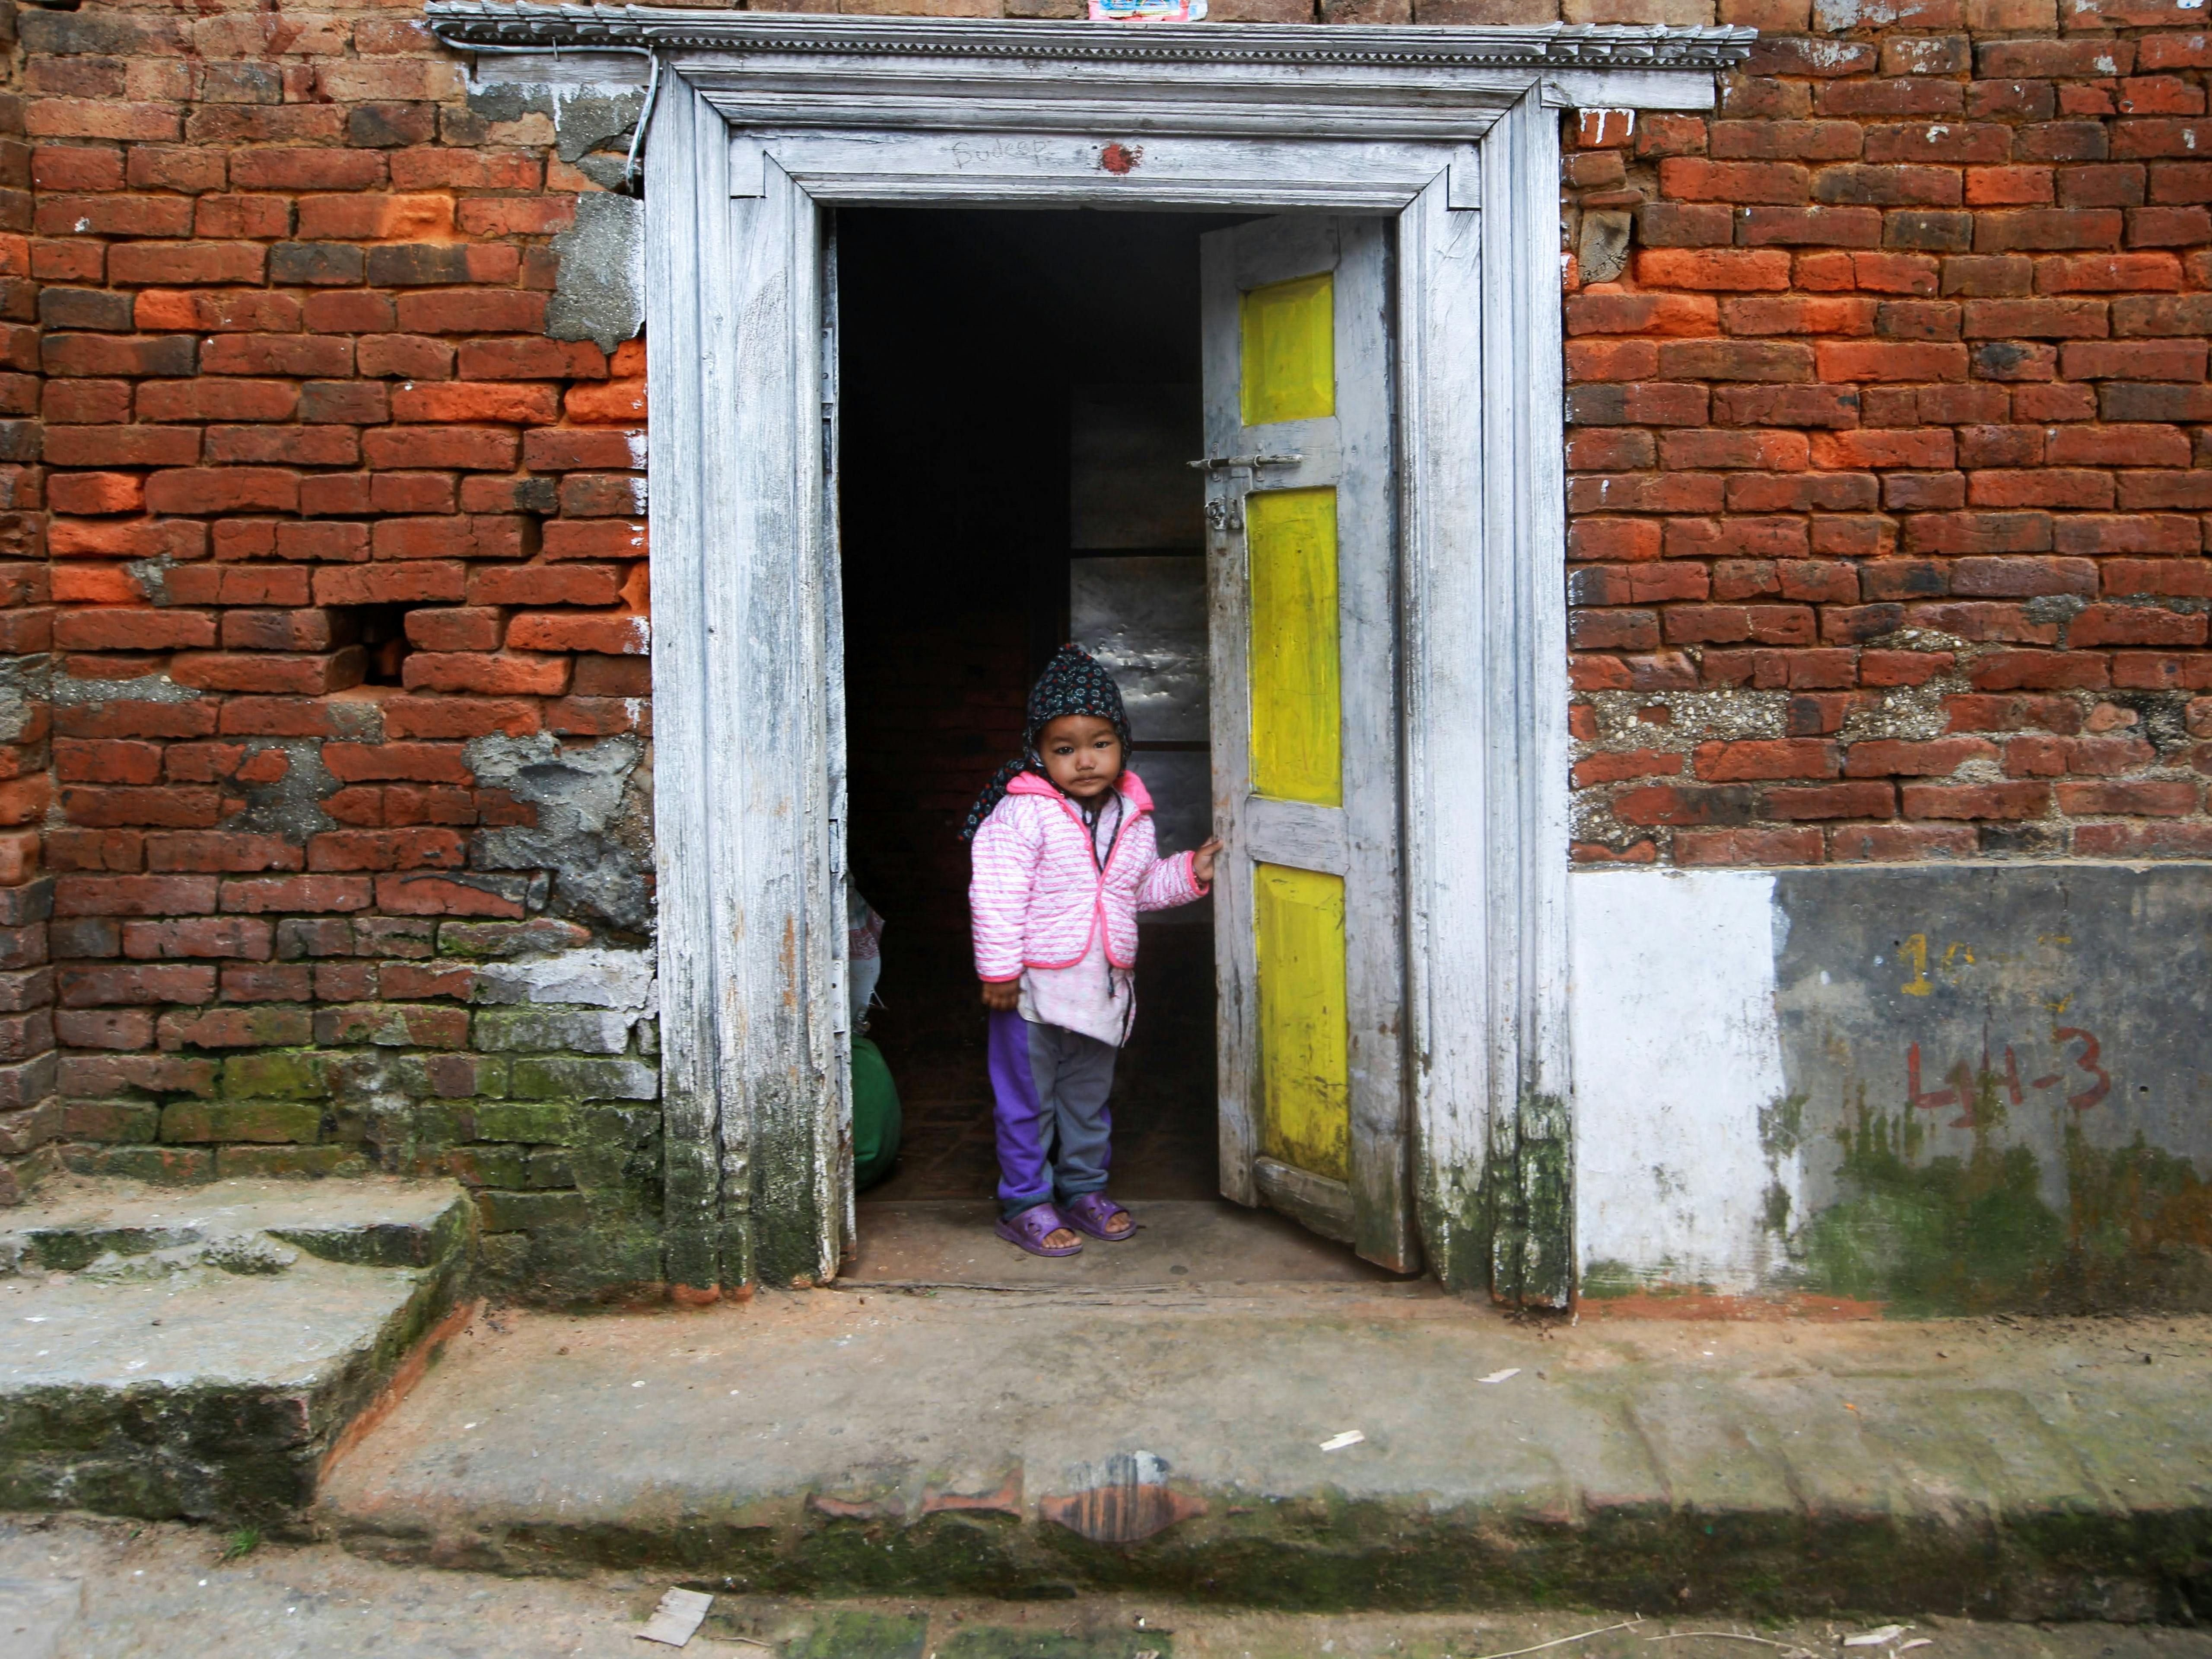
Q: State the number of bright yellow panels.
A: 3